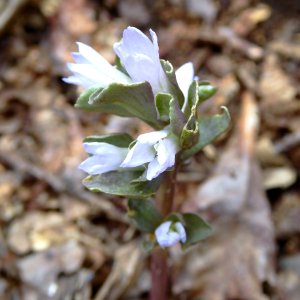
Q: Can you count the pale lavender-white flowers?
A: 6